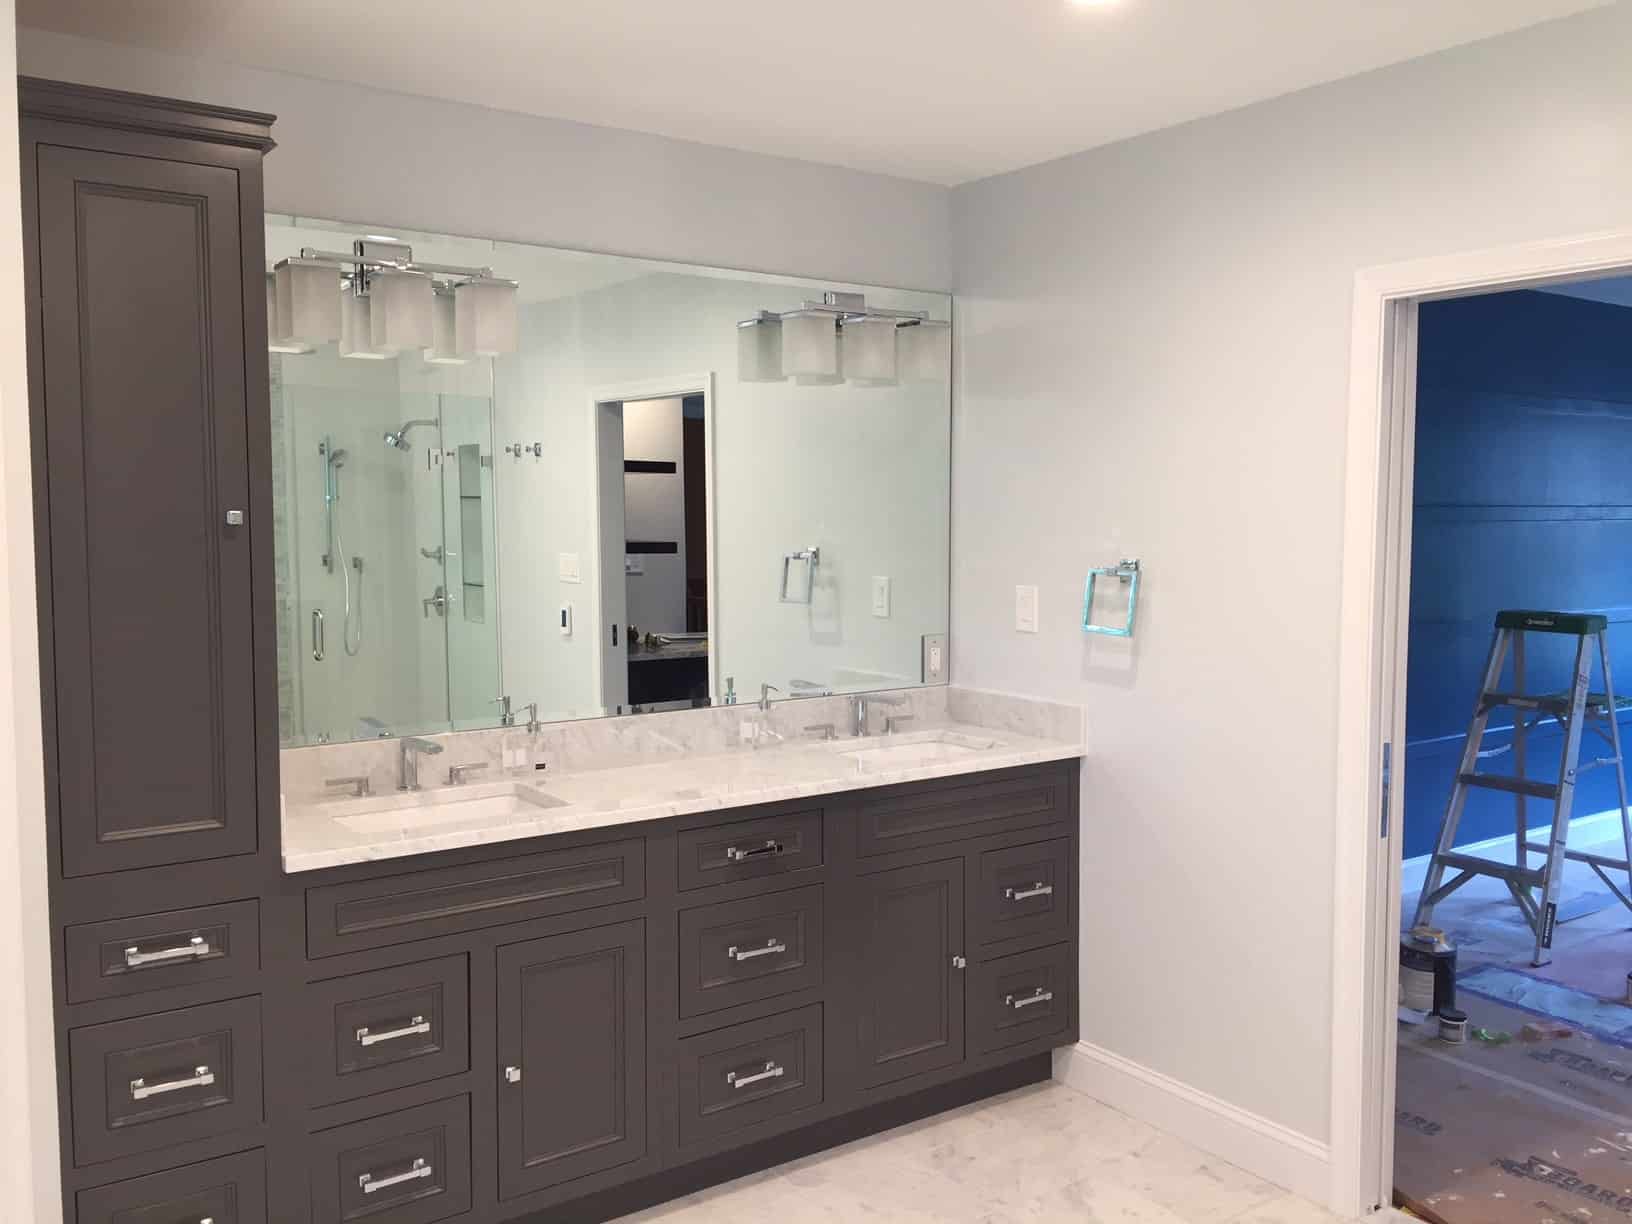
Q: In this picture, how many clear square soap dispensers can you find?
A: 2